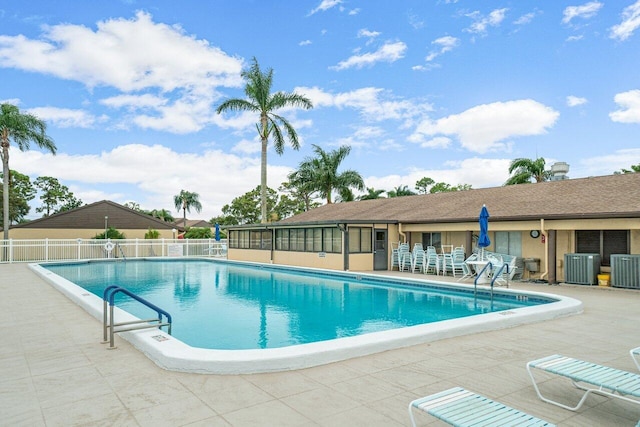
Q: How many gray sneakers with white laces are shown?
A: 0